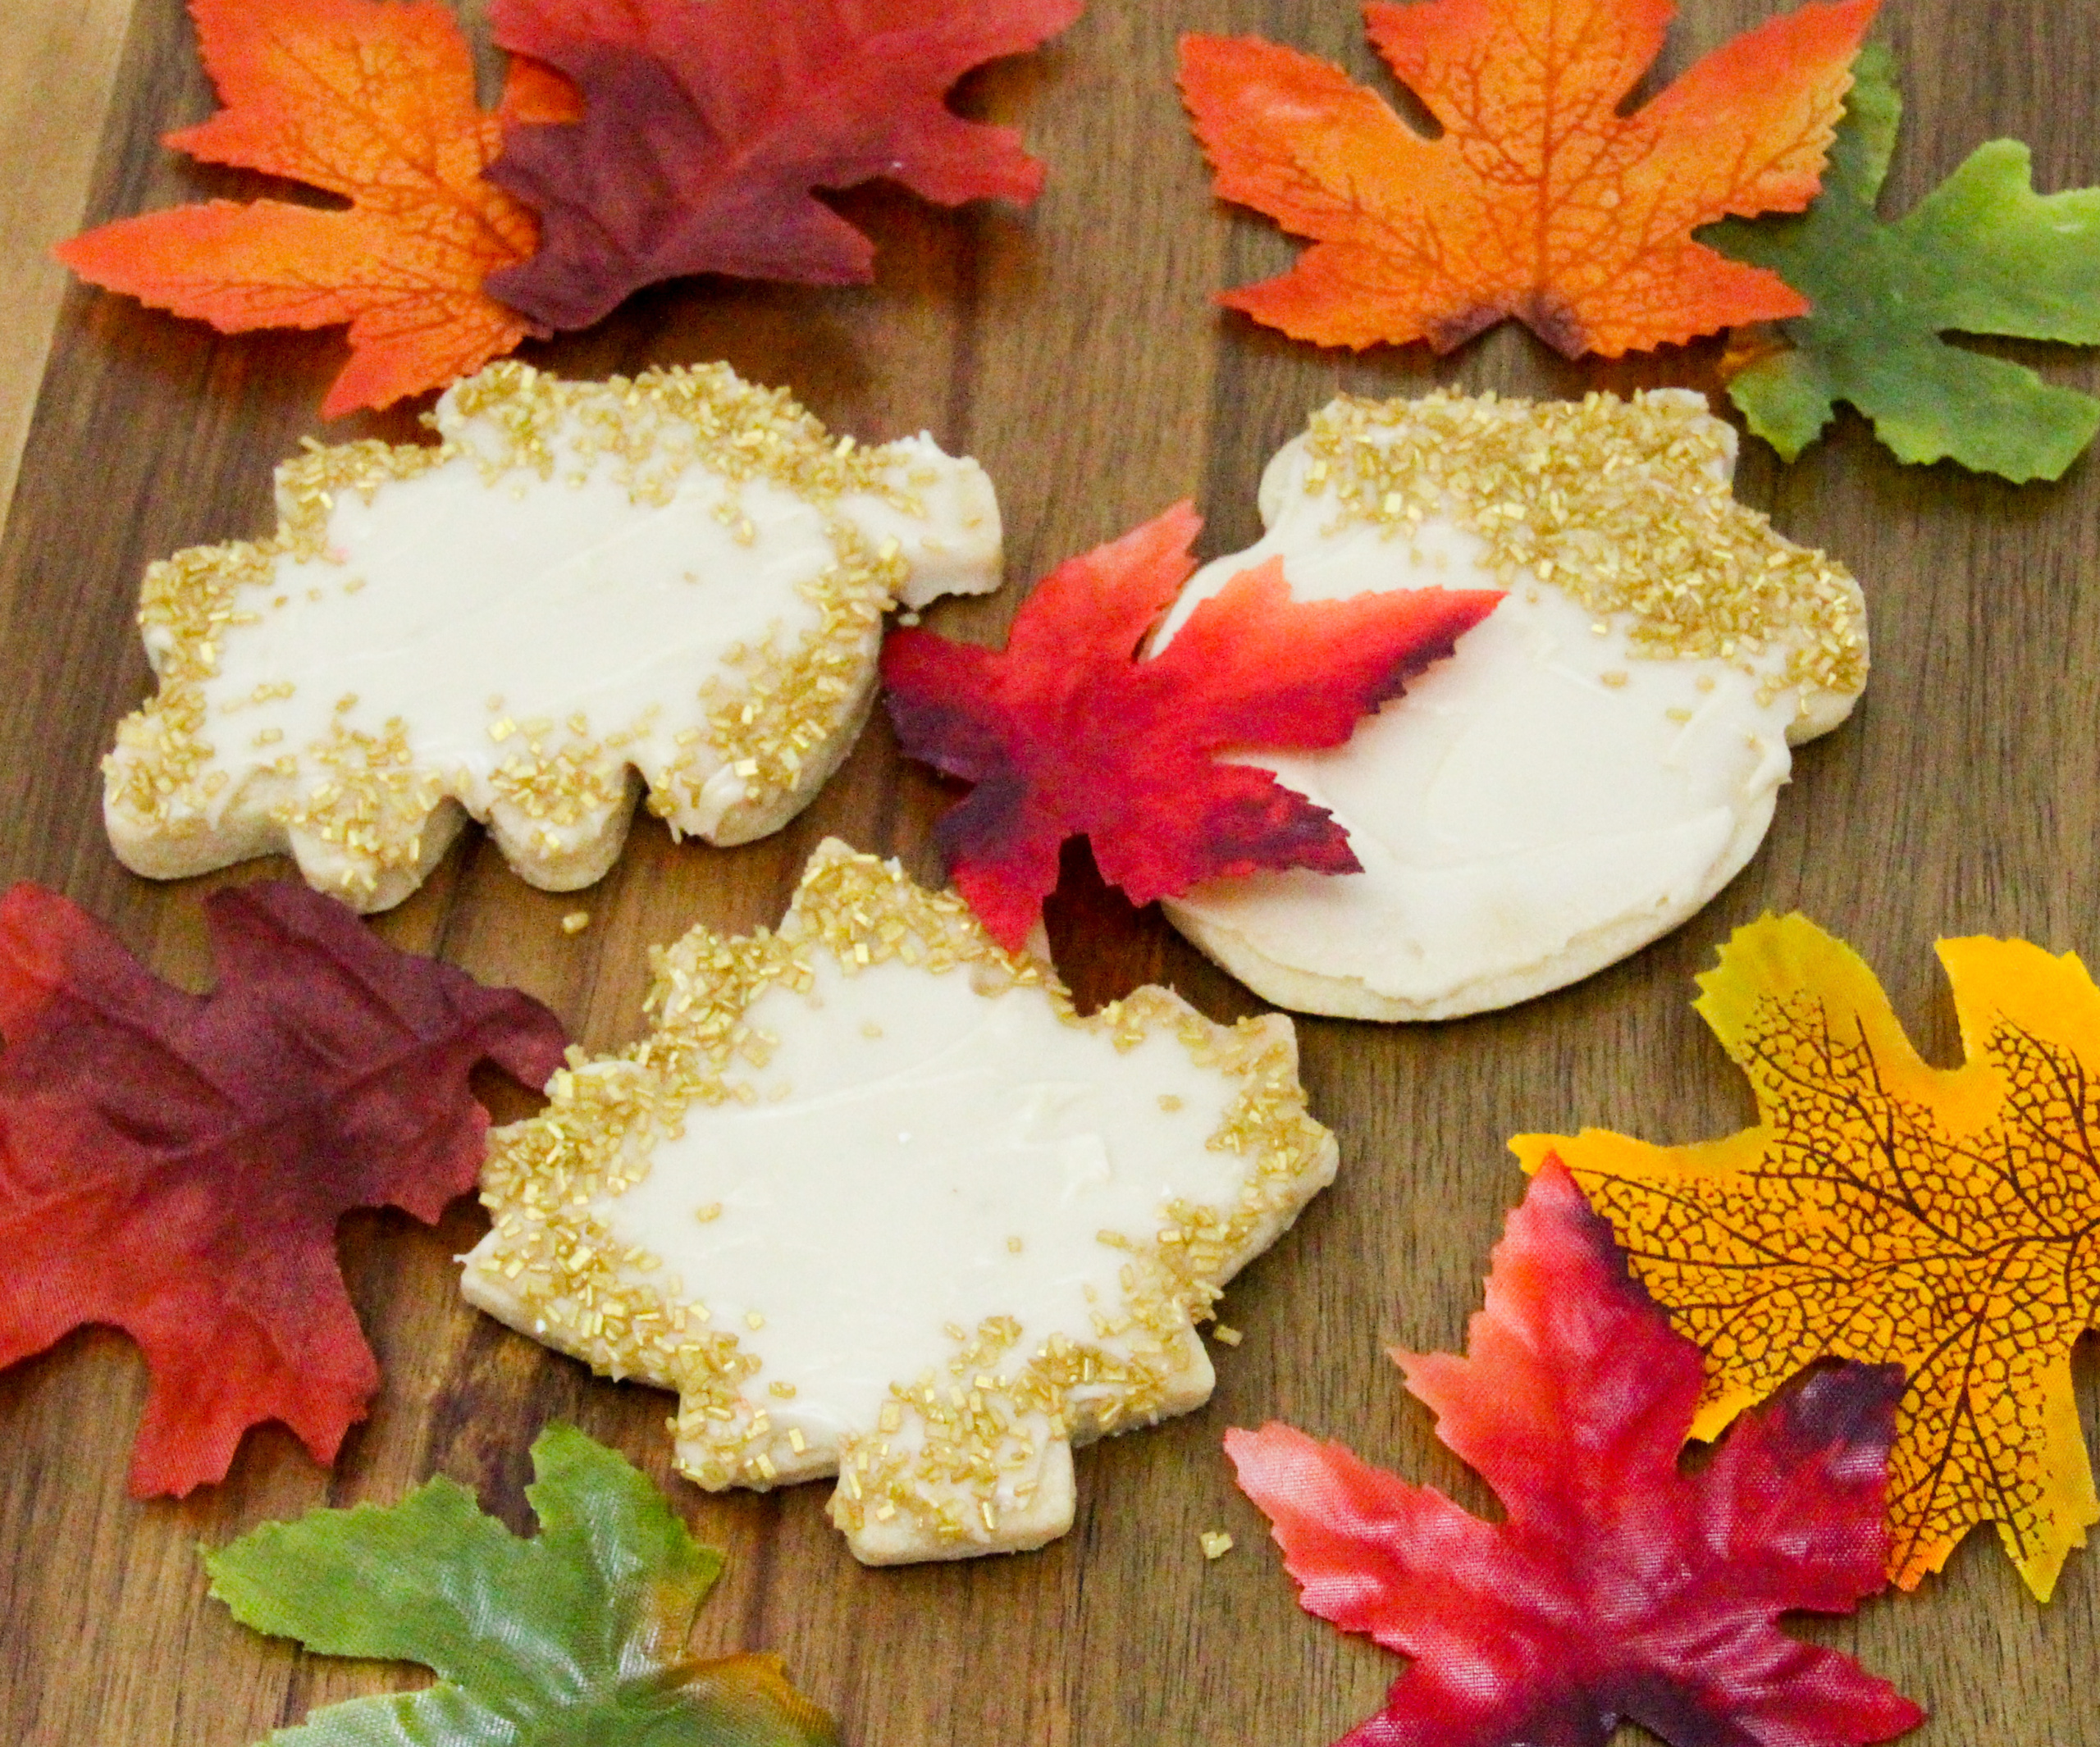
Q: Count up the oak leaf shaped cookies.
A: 1